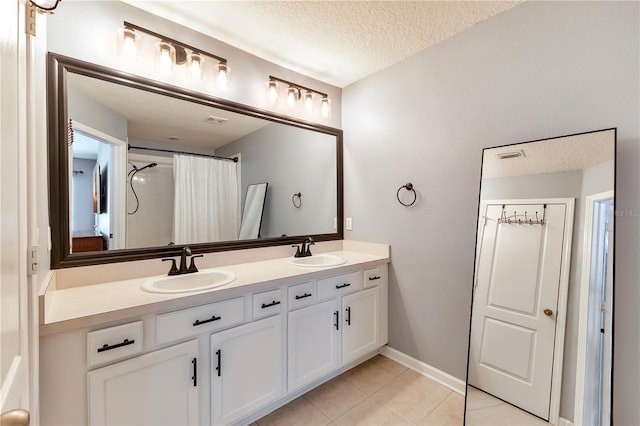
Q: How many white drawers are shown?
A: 6